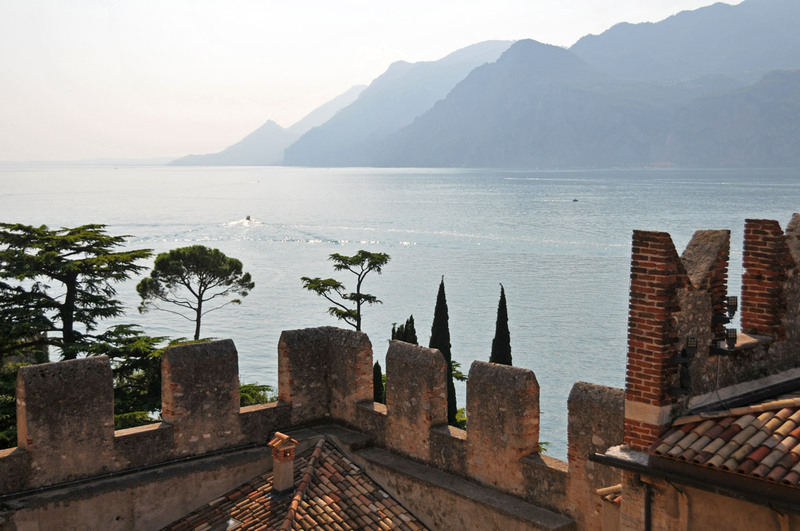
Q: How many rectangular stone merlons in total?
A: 6